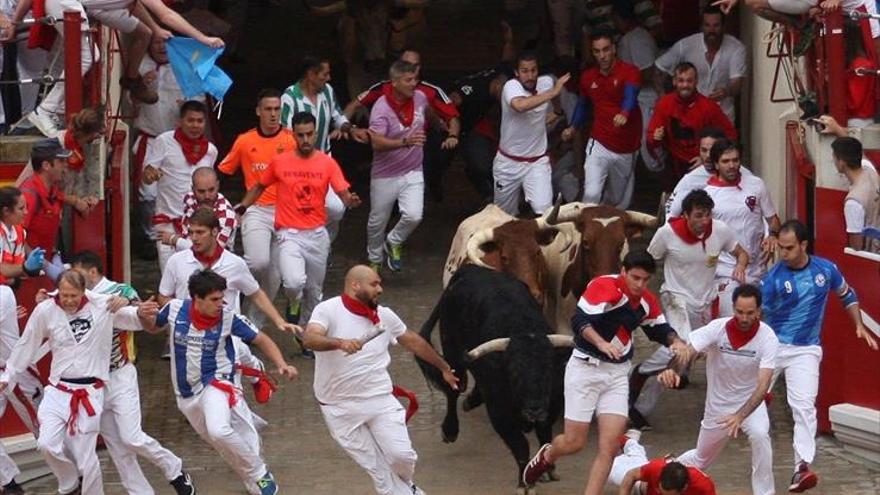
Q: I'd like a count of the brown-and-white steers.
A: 2